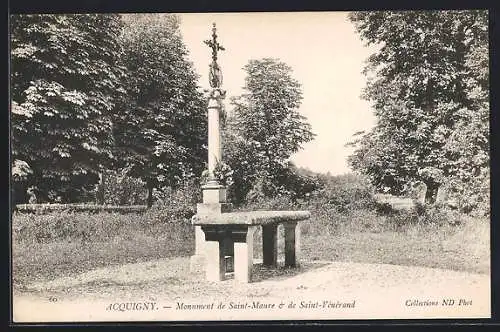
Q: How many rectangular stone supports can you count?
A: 4